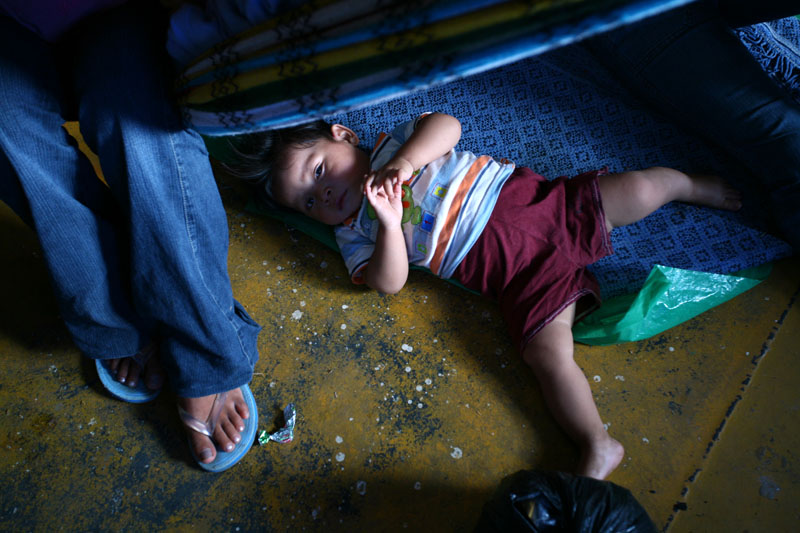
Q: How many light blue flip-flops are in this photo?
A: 2